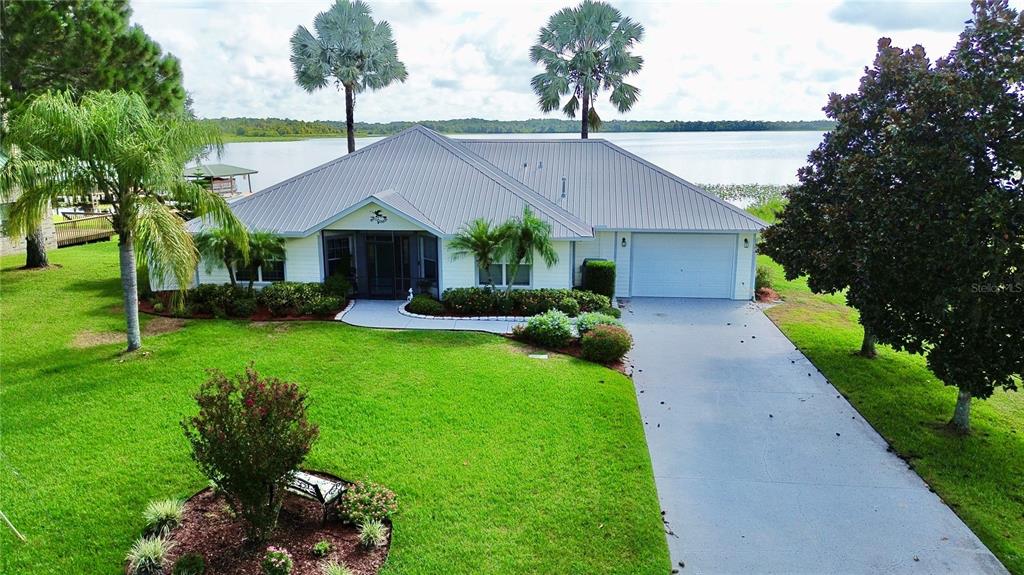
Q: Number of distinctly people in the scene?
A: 0